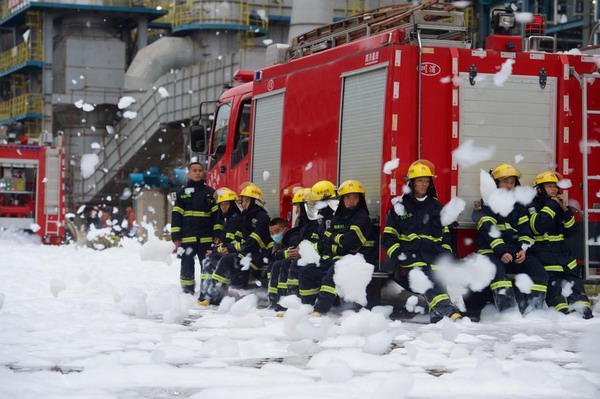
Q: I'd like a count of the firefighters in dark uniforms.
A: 10